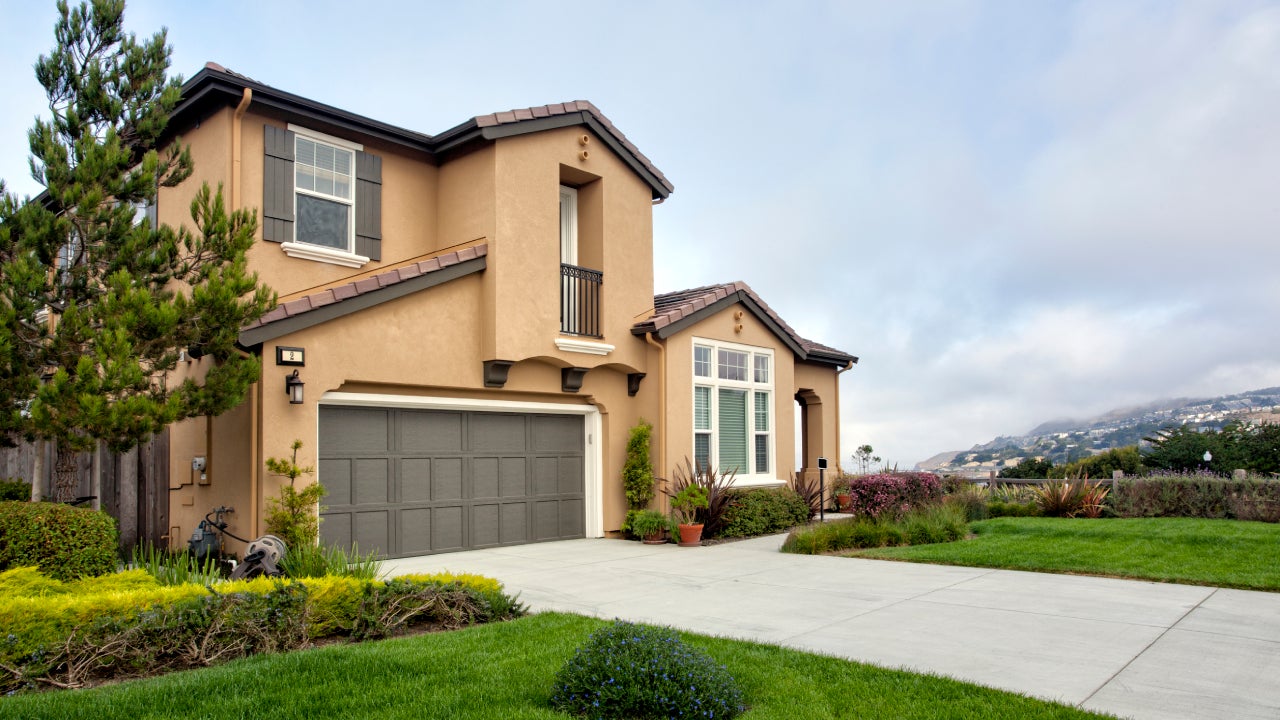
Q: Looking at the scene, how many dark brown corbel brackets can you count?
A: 3